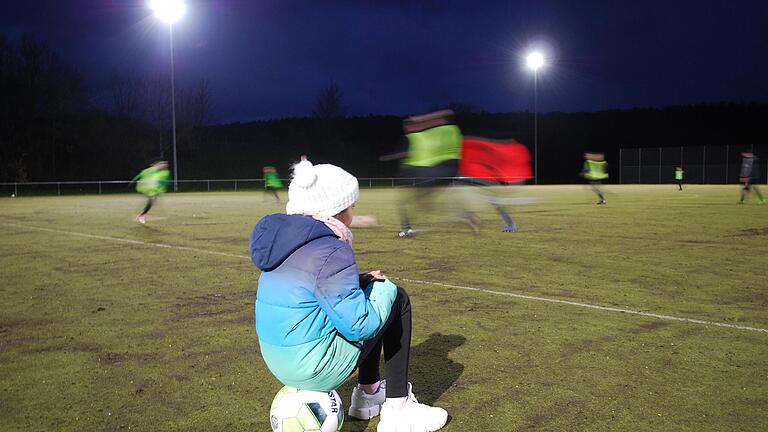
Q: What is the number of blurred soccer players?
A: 7